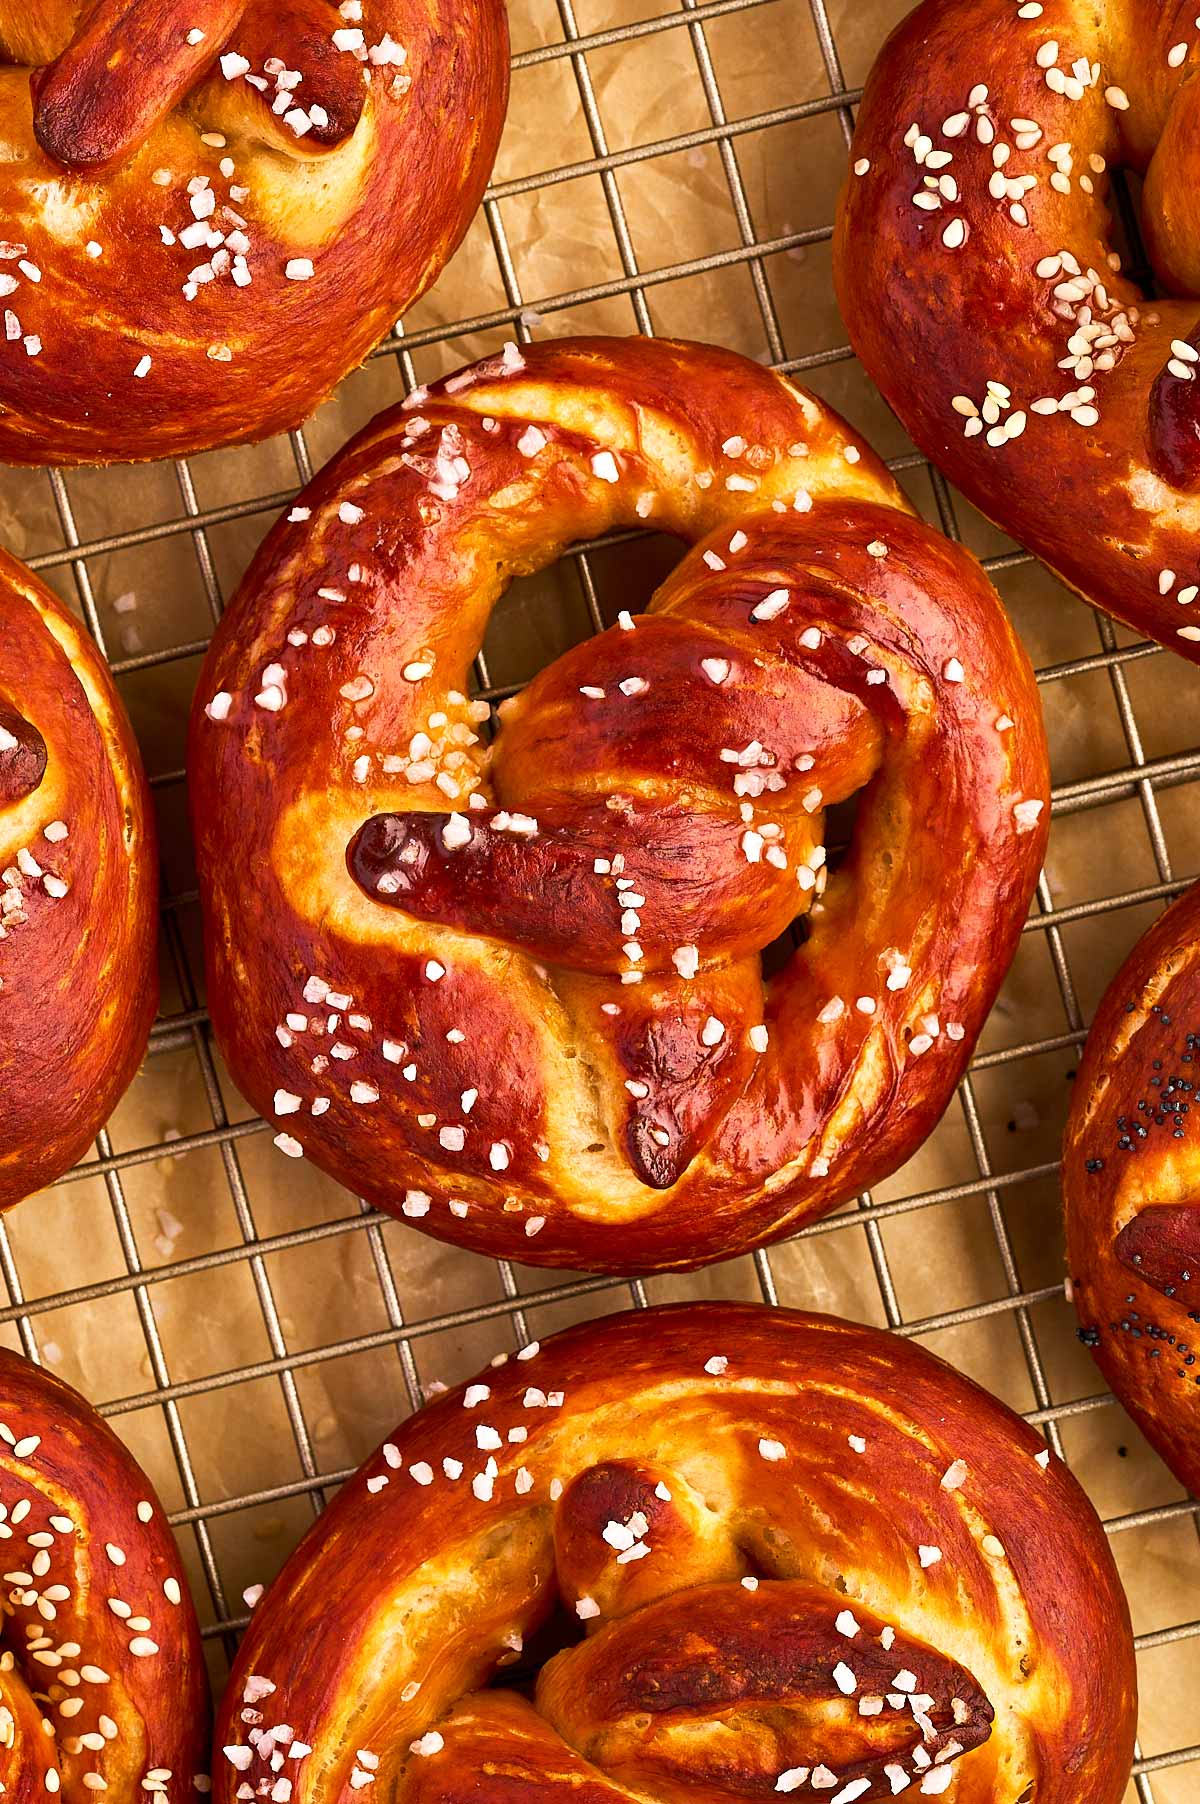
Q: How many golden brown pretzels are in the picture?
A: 7